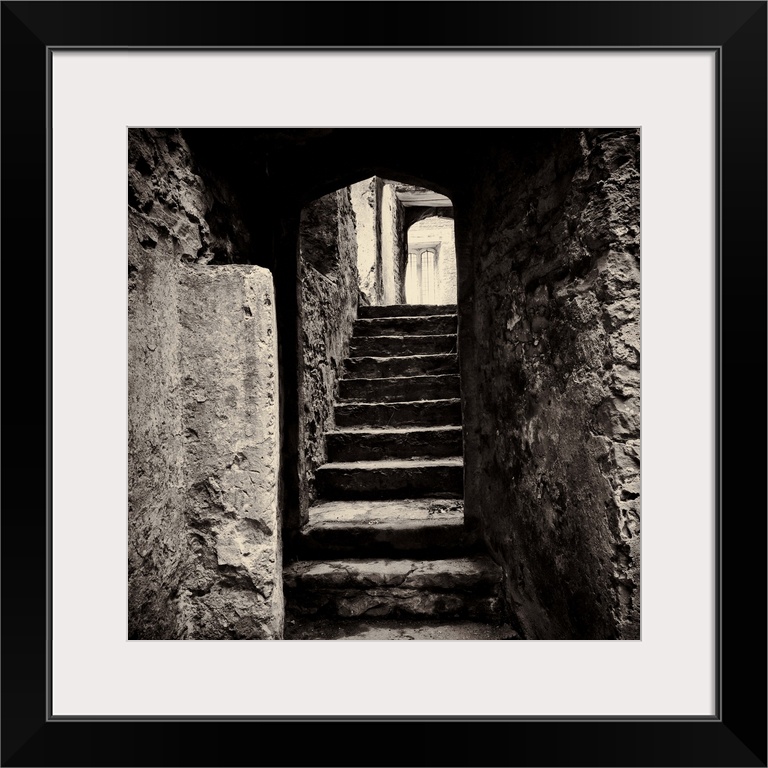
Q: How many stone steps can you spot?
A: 10